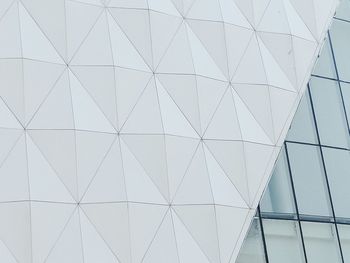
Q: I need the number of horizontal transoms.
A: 4